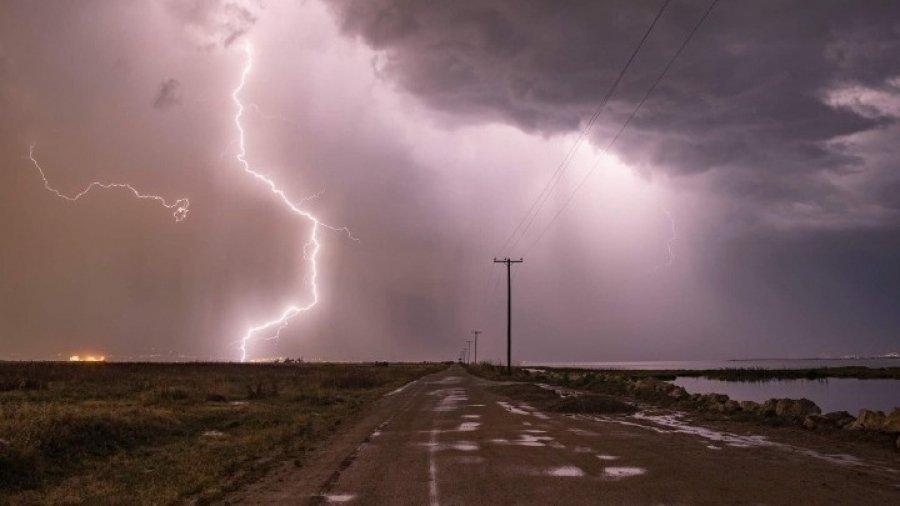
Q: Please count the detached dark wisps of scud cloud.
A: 1